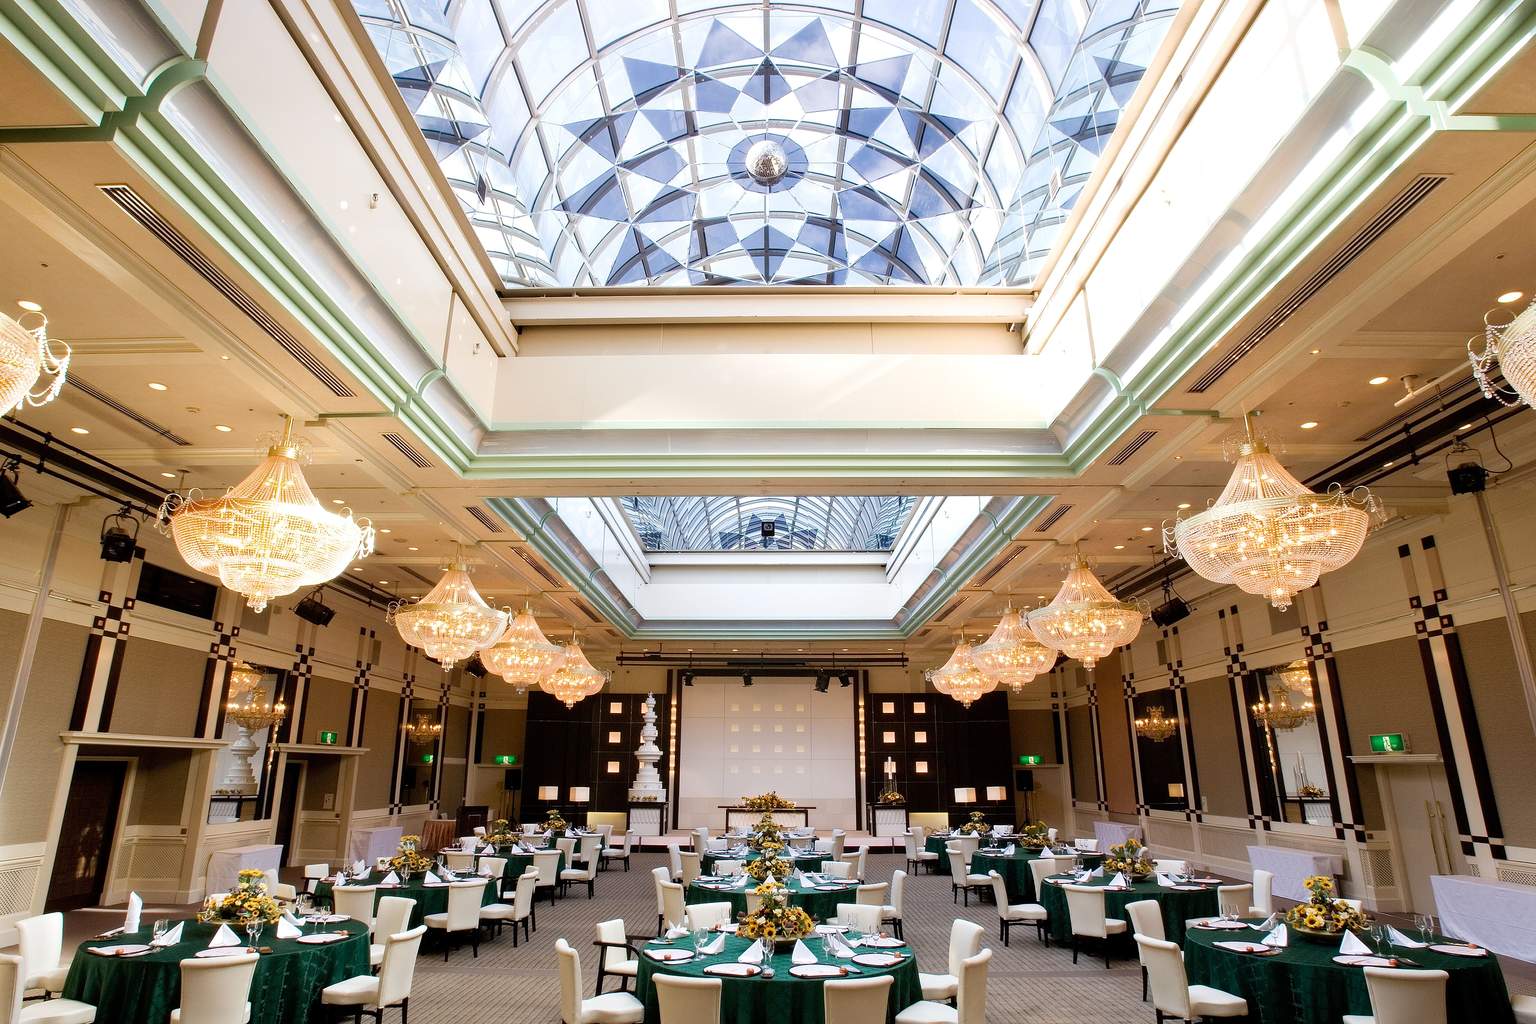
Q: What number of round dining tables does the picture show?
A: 12